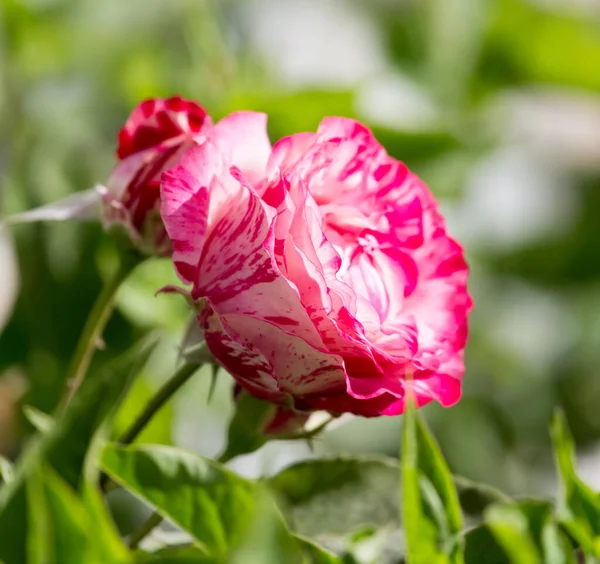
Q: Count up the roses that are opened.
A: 1